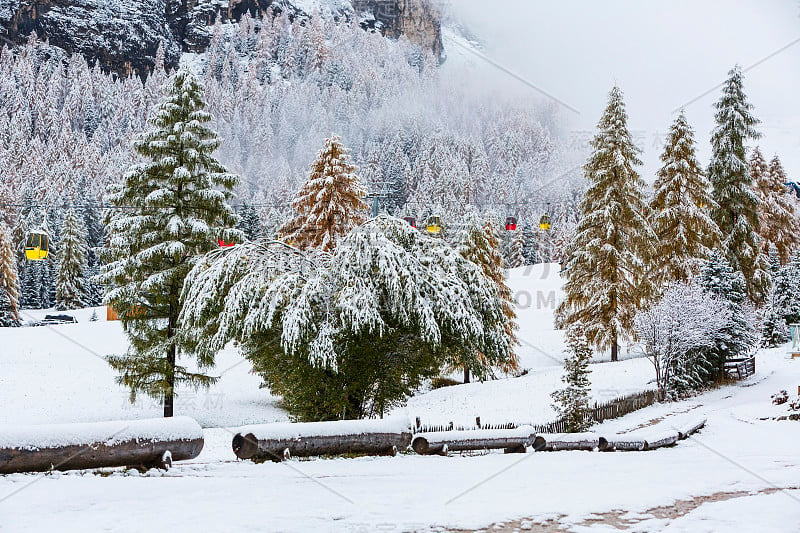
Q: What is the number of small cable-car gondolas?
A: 6